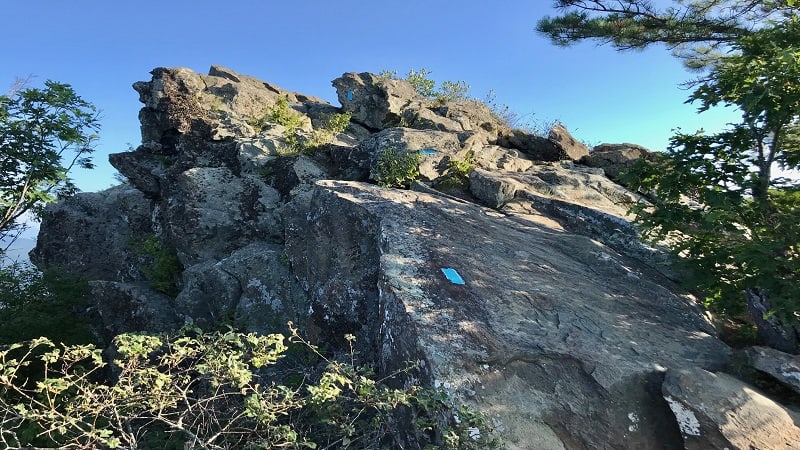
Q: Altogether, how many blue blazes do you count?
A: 3